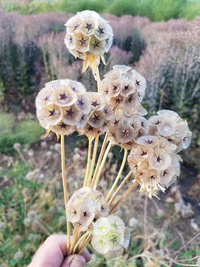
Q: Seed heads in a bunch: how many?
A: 9